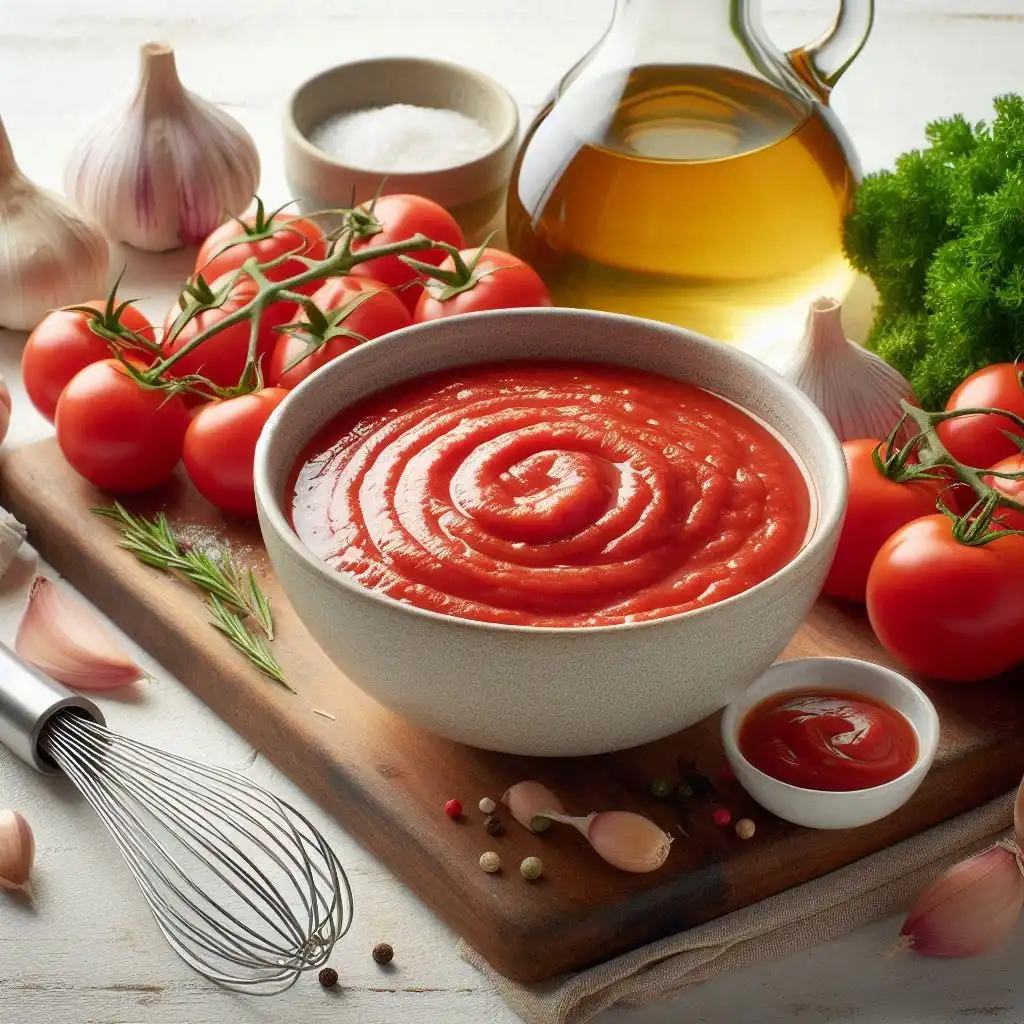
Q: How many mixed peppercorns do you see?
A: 13